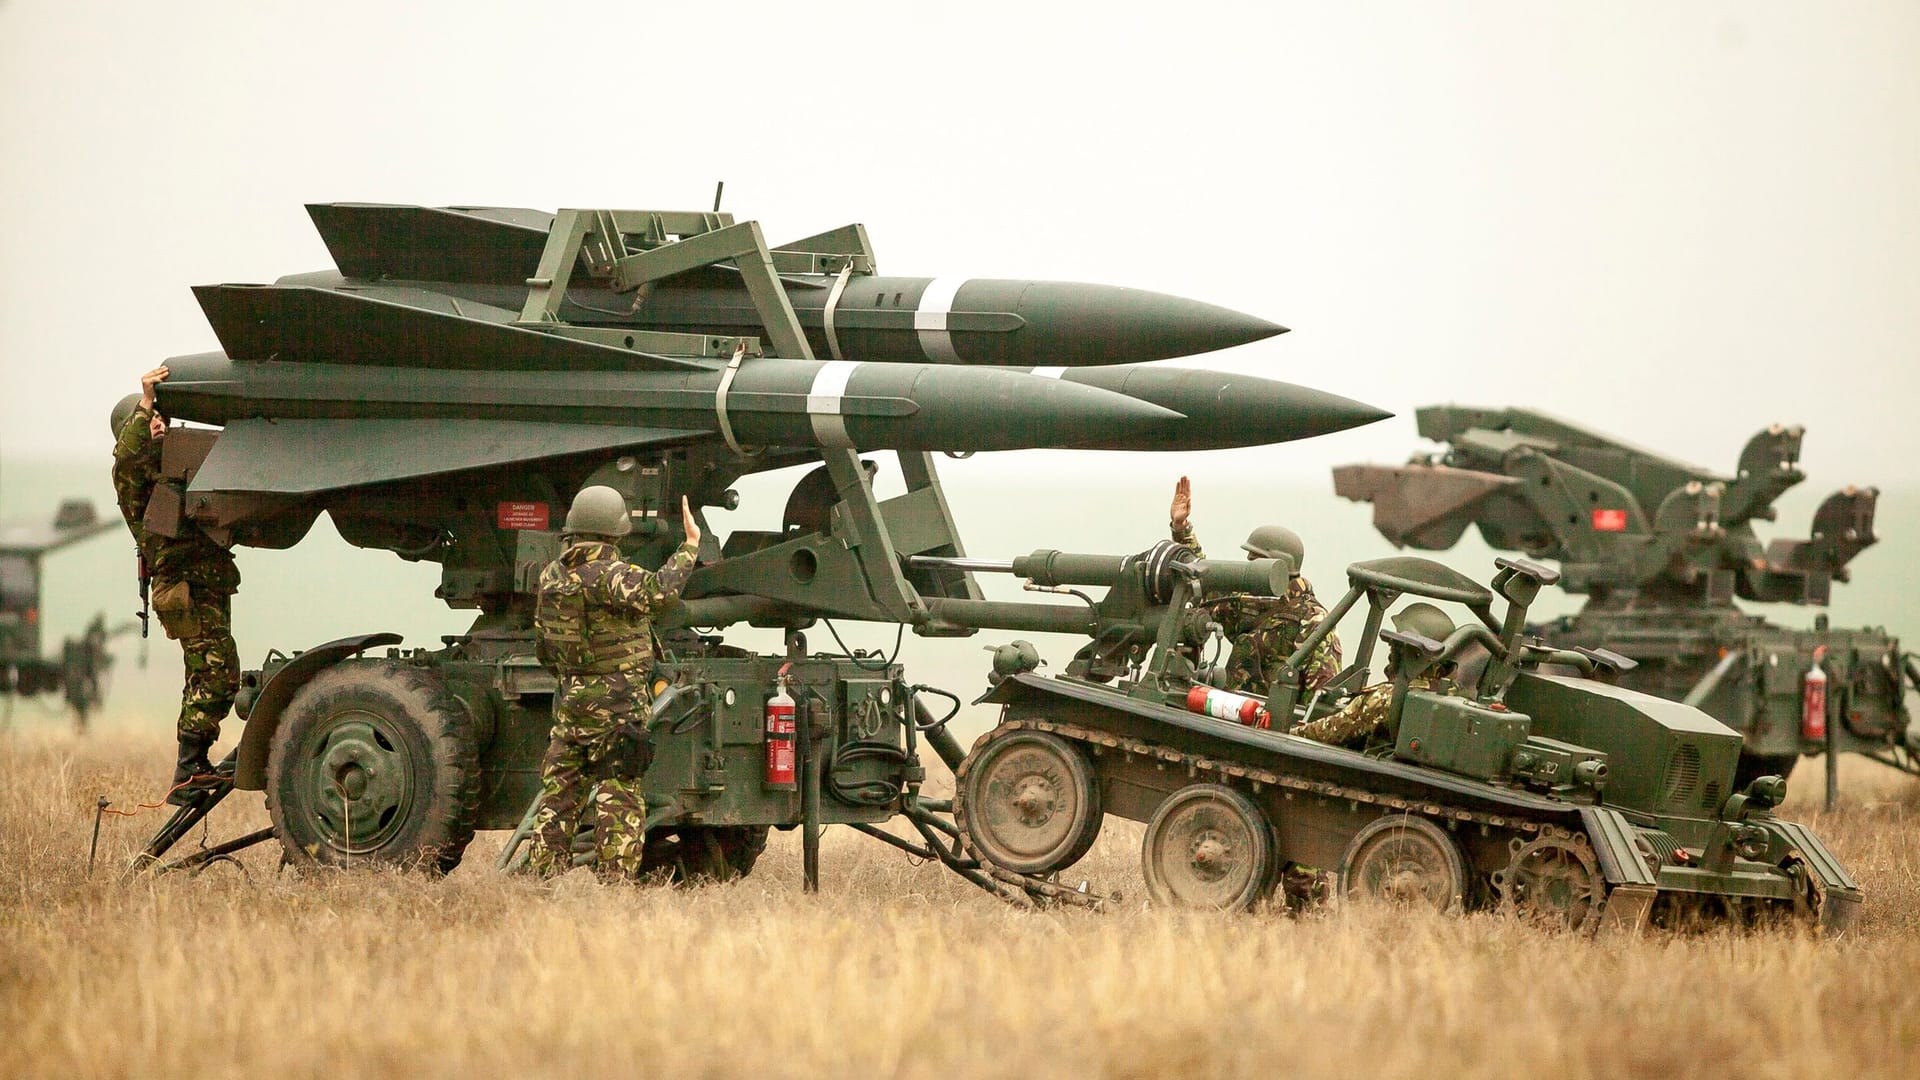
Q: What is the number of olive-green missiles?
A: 3